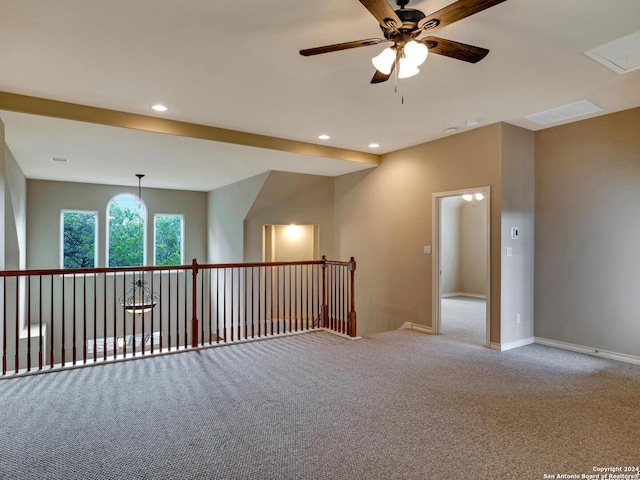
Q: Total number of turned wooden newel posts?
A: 3